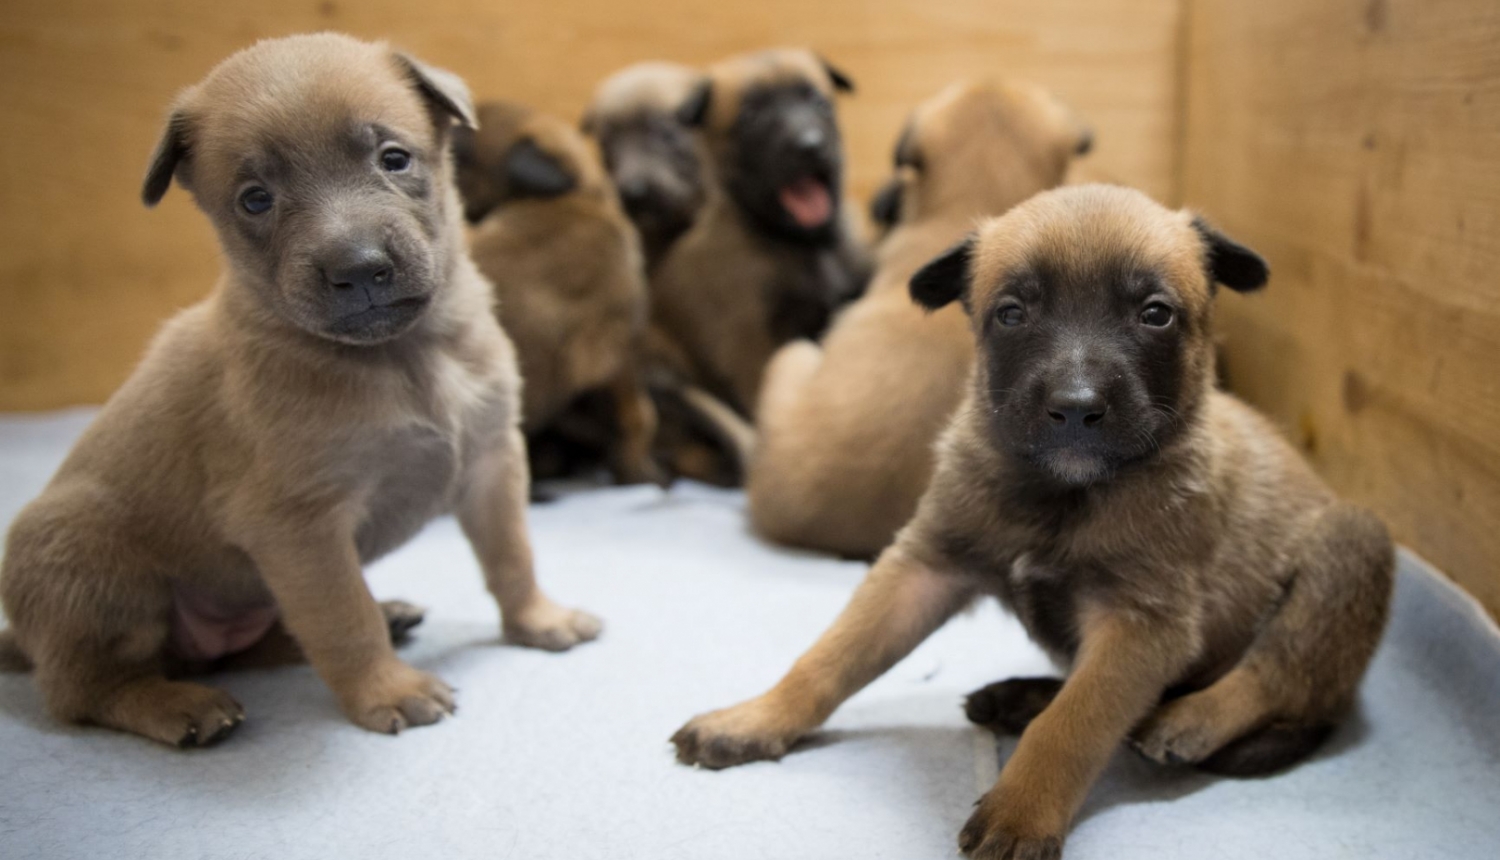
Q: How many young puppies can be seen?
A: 6